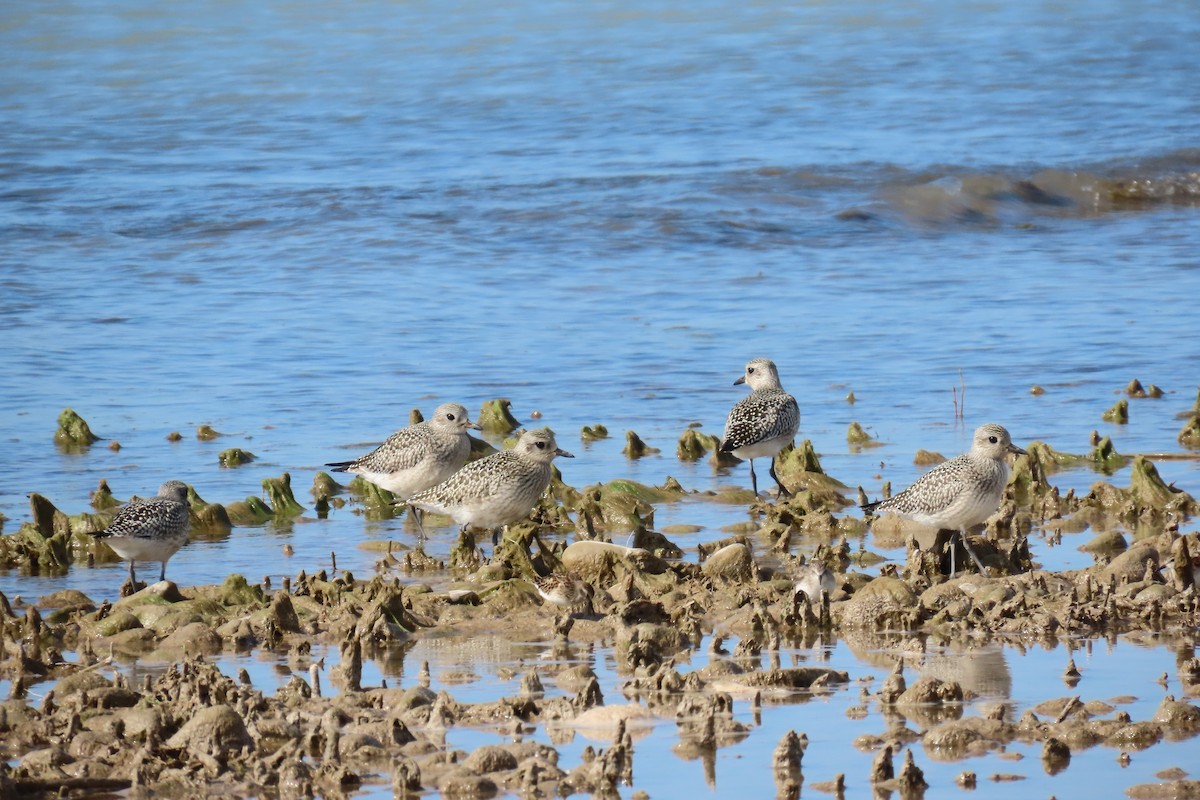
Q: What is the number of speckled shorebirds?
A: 5